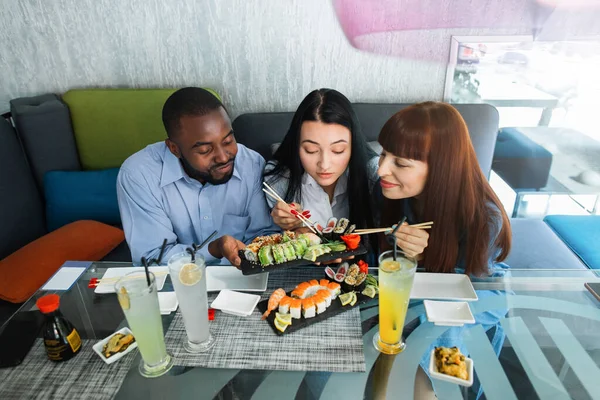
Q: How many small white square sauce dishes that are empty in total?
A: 3